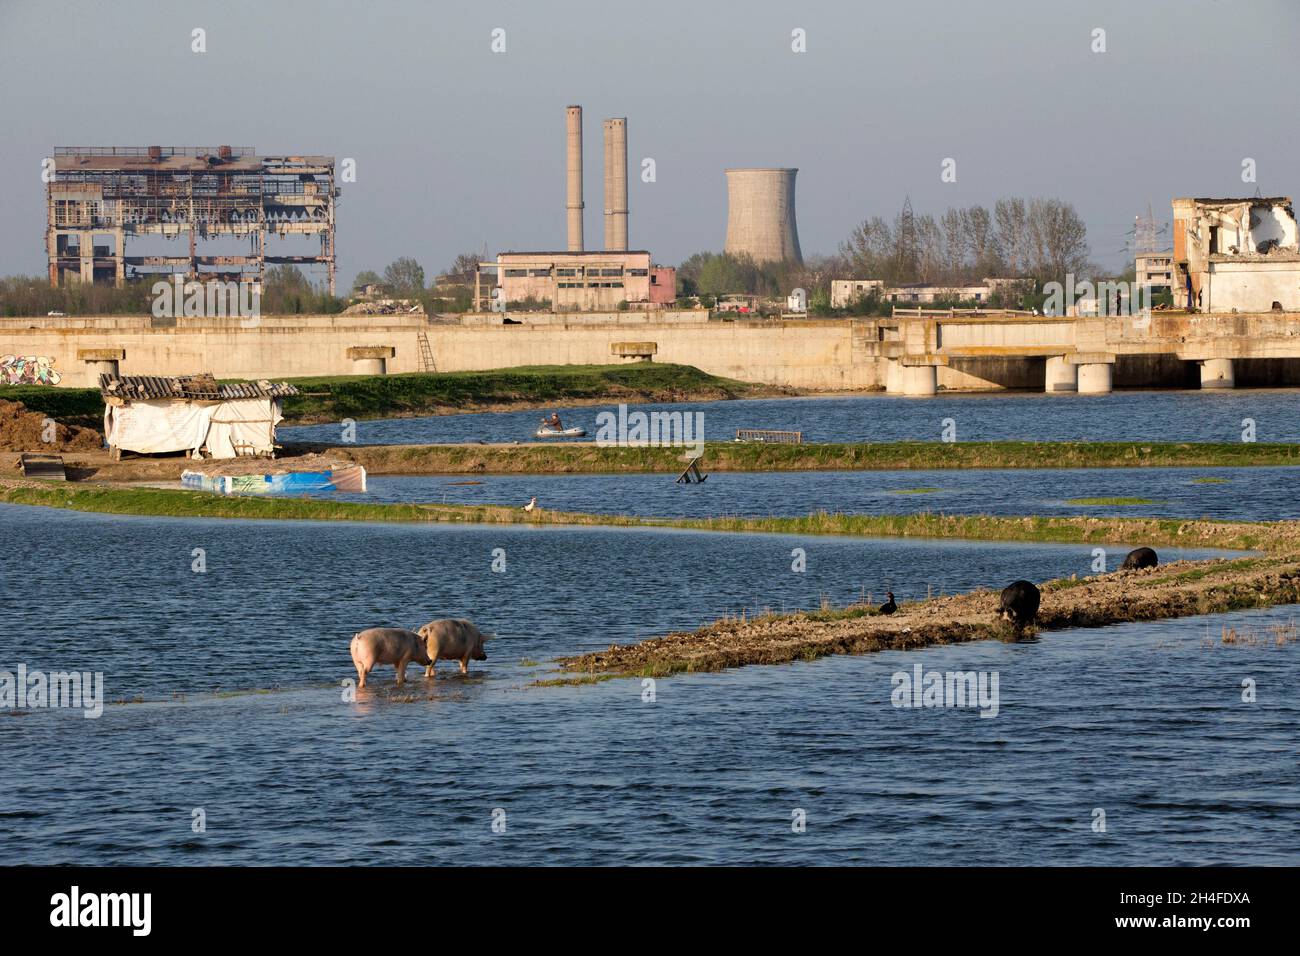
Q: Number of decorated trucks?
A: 0